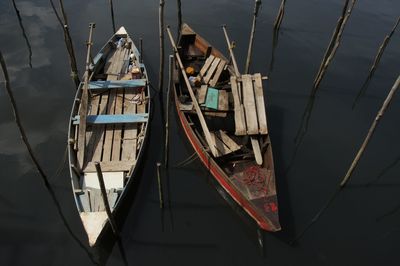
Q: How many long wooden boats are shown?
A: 2